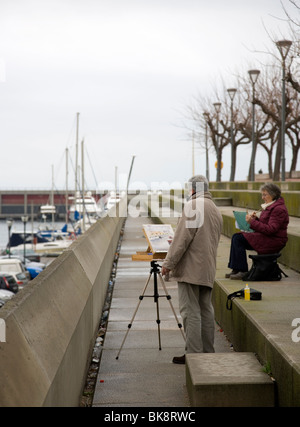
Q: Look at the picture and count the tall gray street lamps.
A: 5